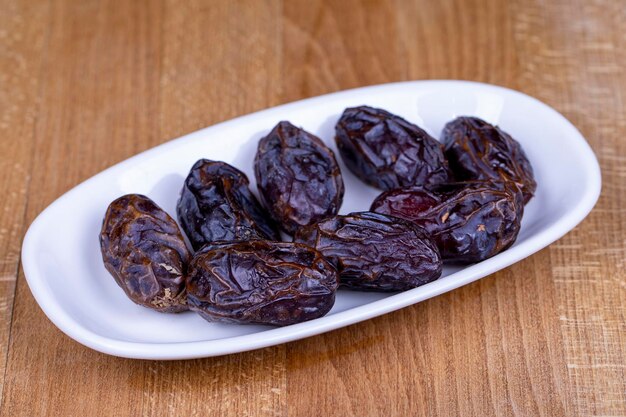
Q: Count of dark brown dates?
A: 8